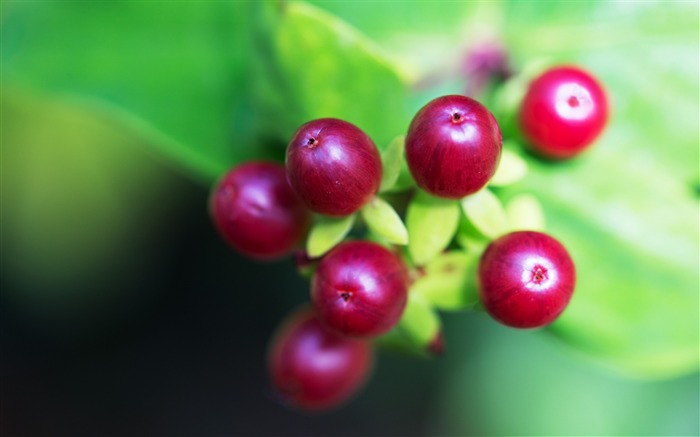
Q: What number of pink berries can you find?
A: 7